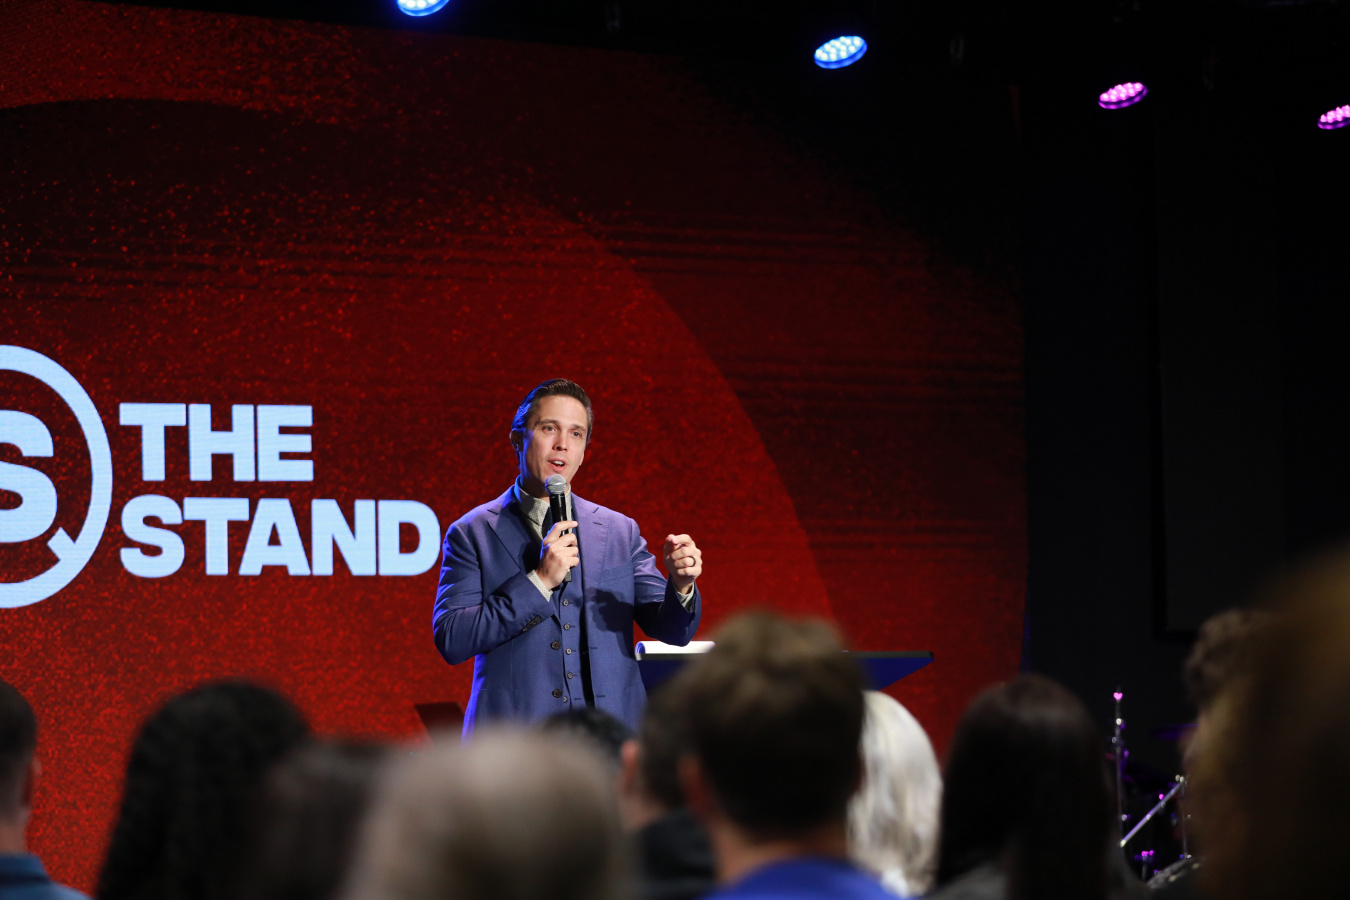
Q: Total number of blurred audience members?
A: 11